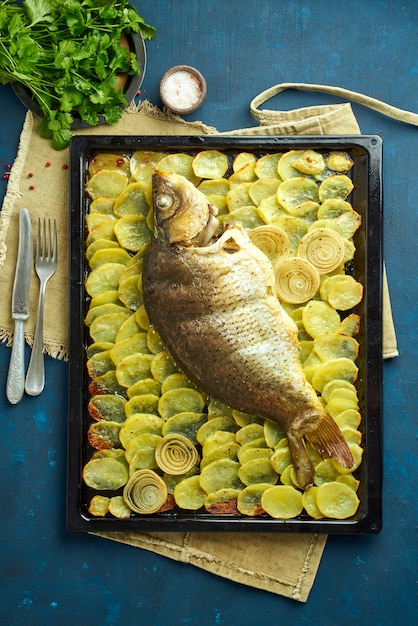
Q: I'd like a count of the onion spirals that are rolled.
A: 5